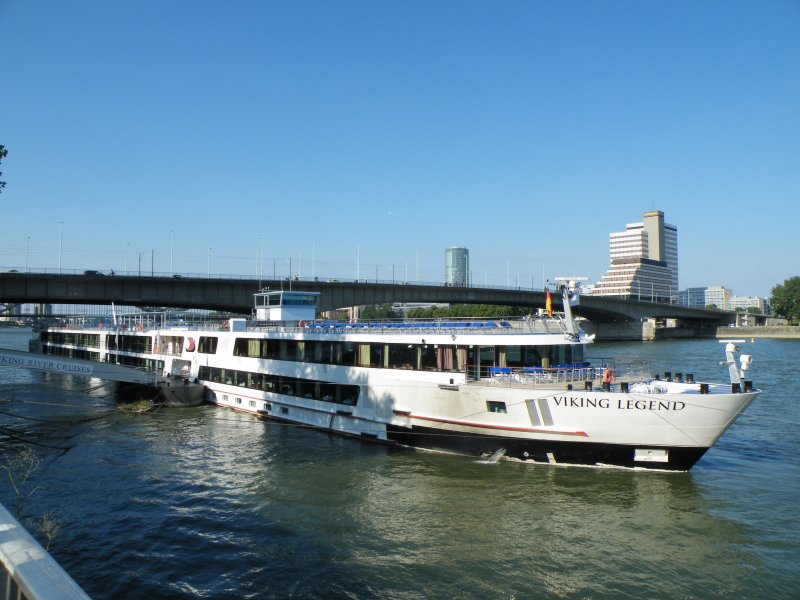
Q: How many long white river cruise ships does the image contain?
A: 1